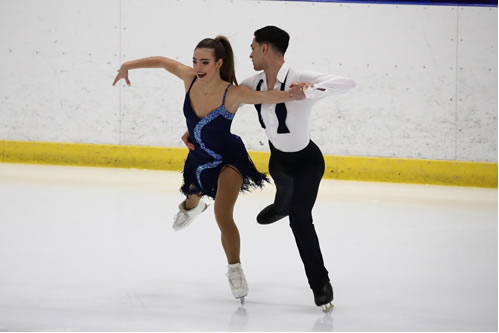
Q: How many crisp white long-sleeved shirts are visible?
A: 1